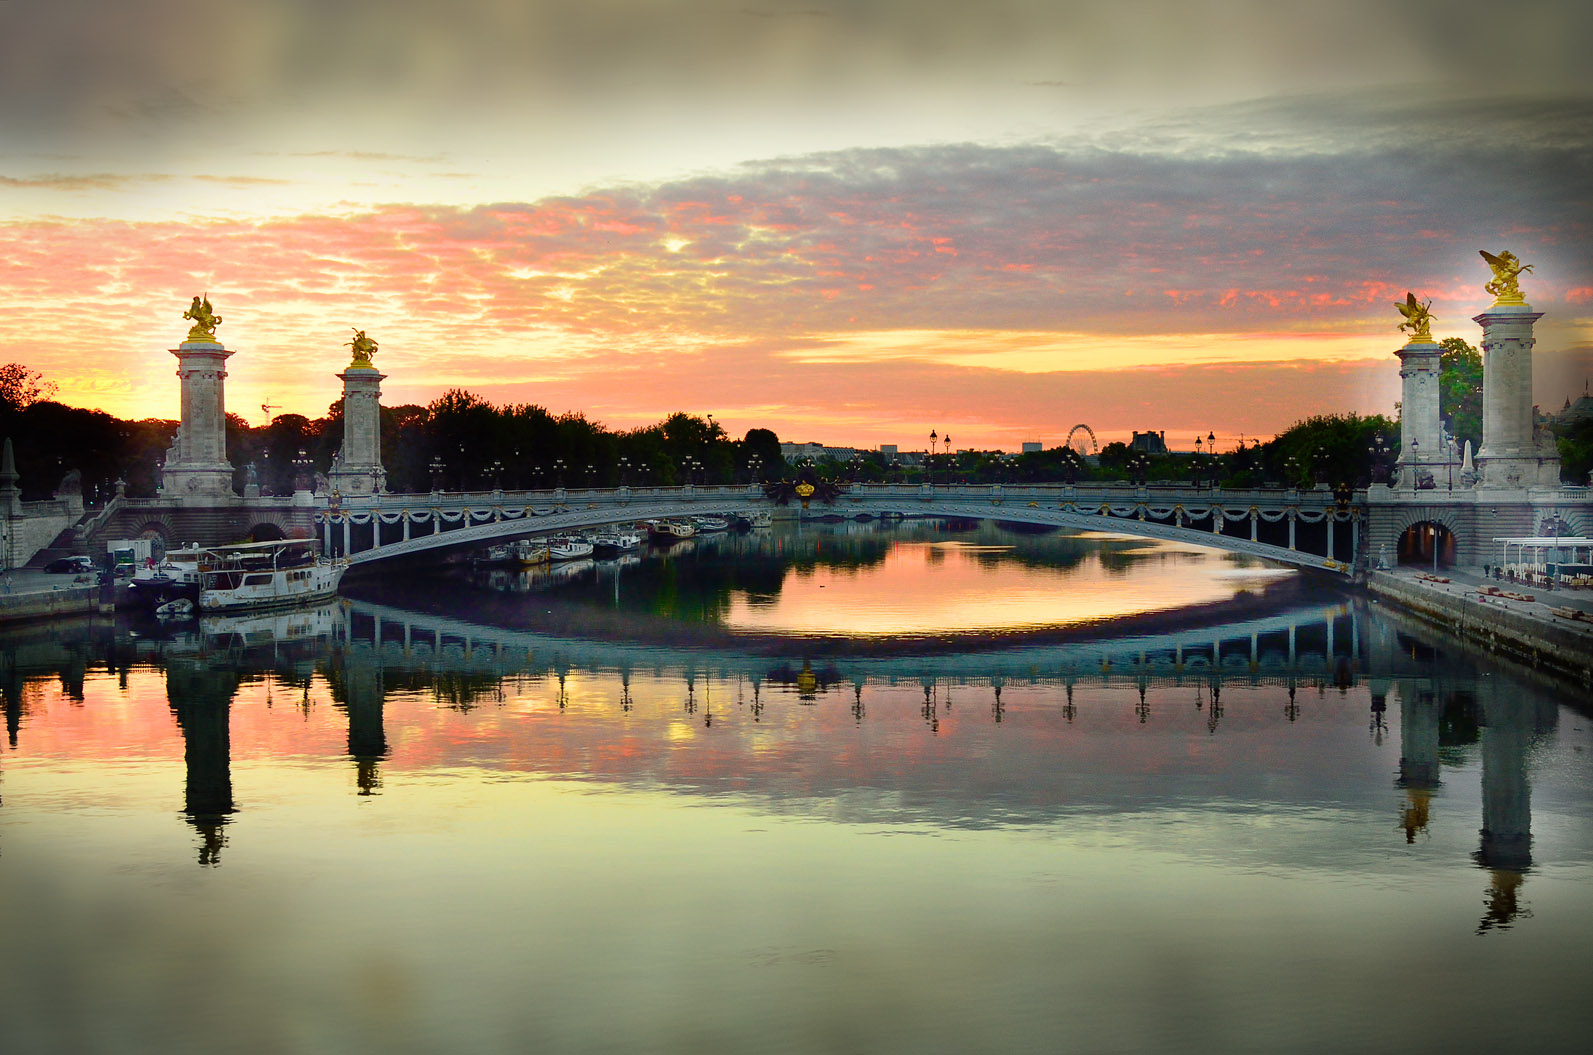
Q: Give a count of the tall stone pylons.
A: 4